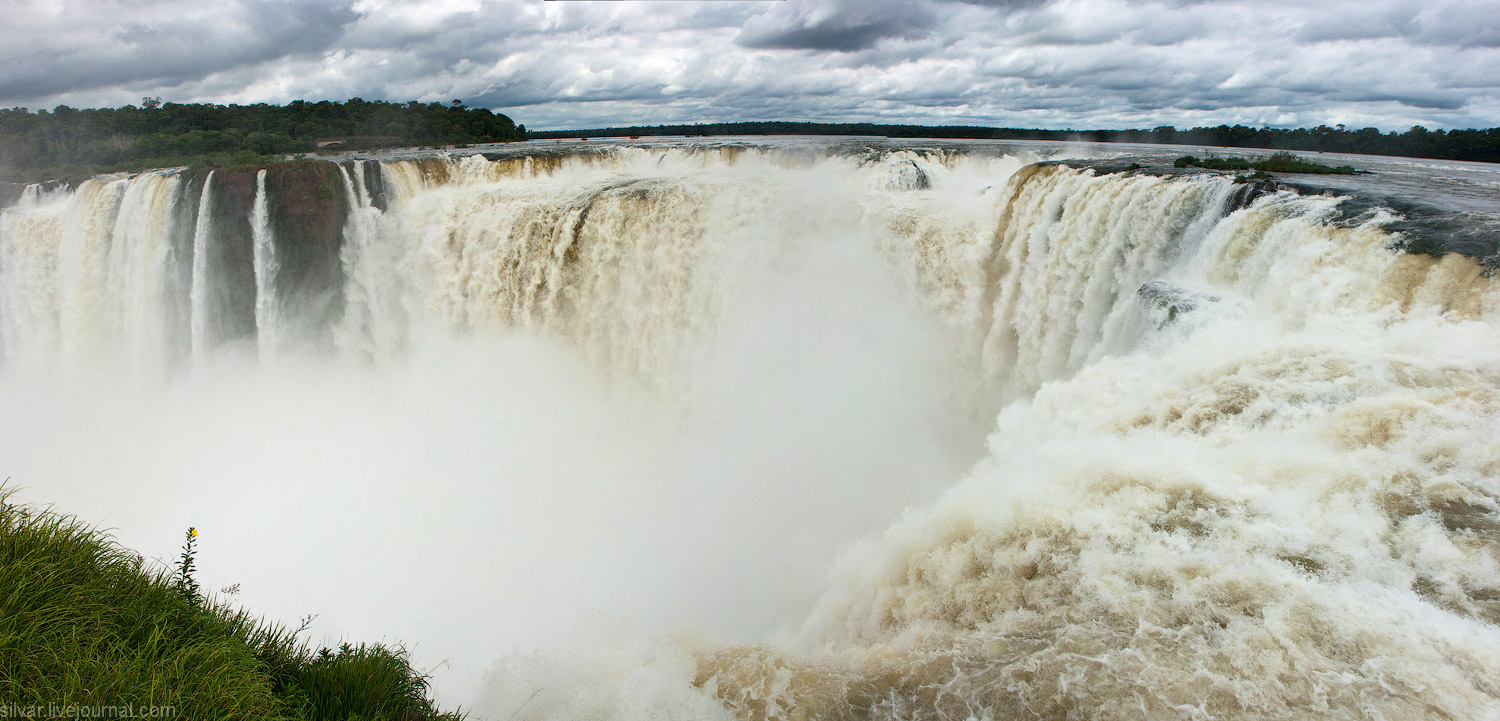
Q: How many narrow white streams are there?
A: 2